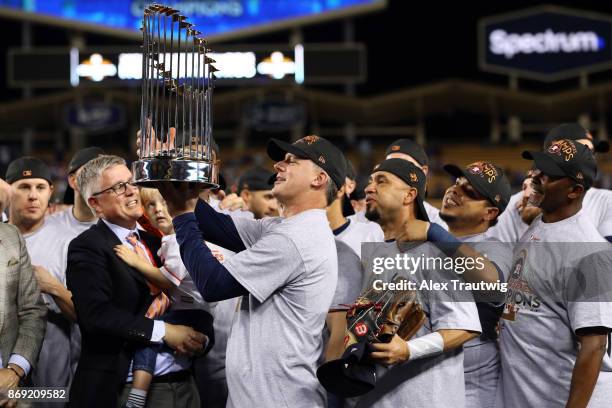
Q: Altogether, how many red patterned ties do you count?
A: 1